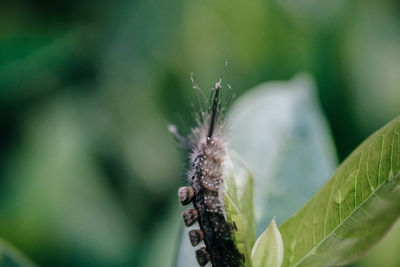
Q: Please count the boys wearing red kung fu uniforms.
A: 0